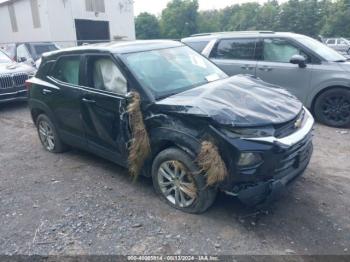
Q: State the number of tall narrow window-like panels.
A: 2